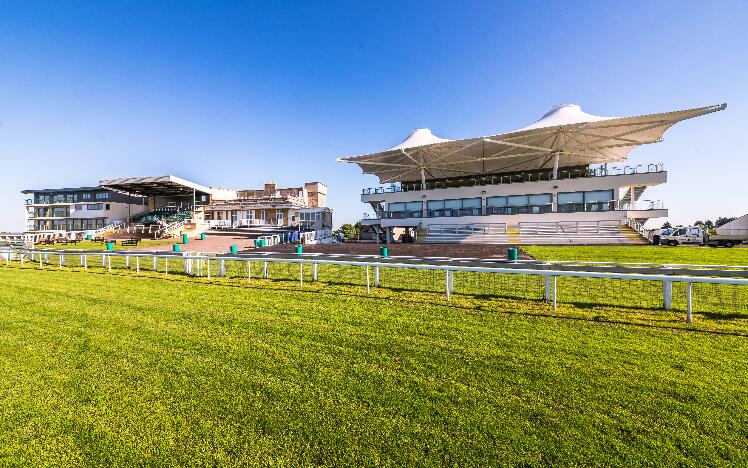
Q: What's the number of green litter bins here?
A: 11